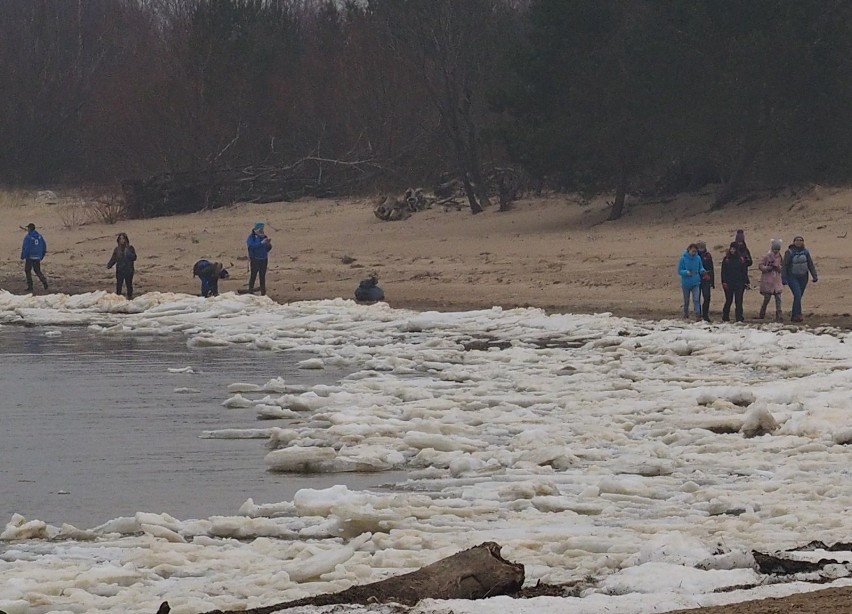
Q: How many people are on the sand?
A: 11